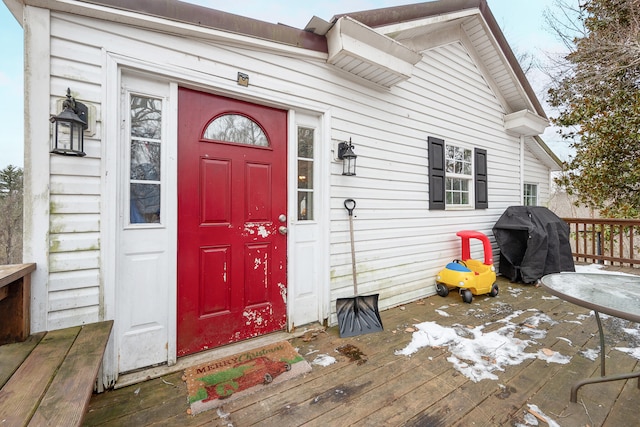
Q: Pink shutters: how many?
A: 0